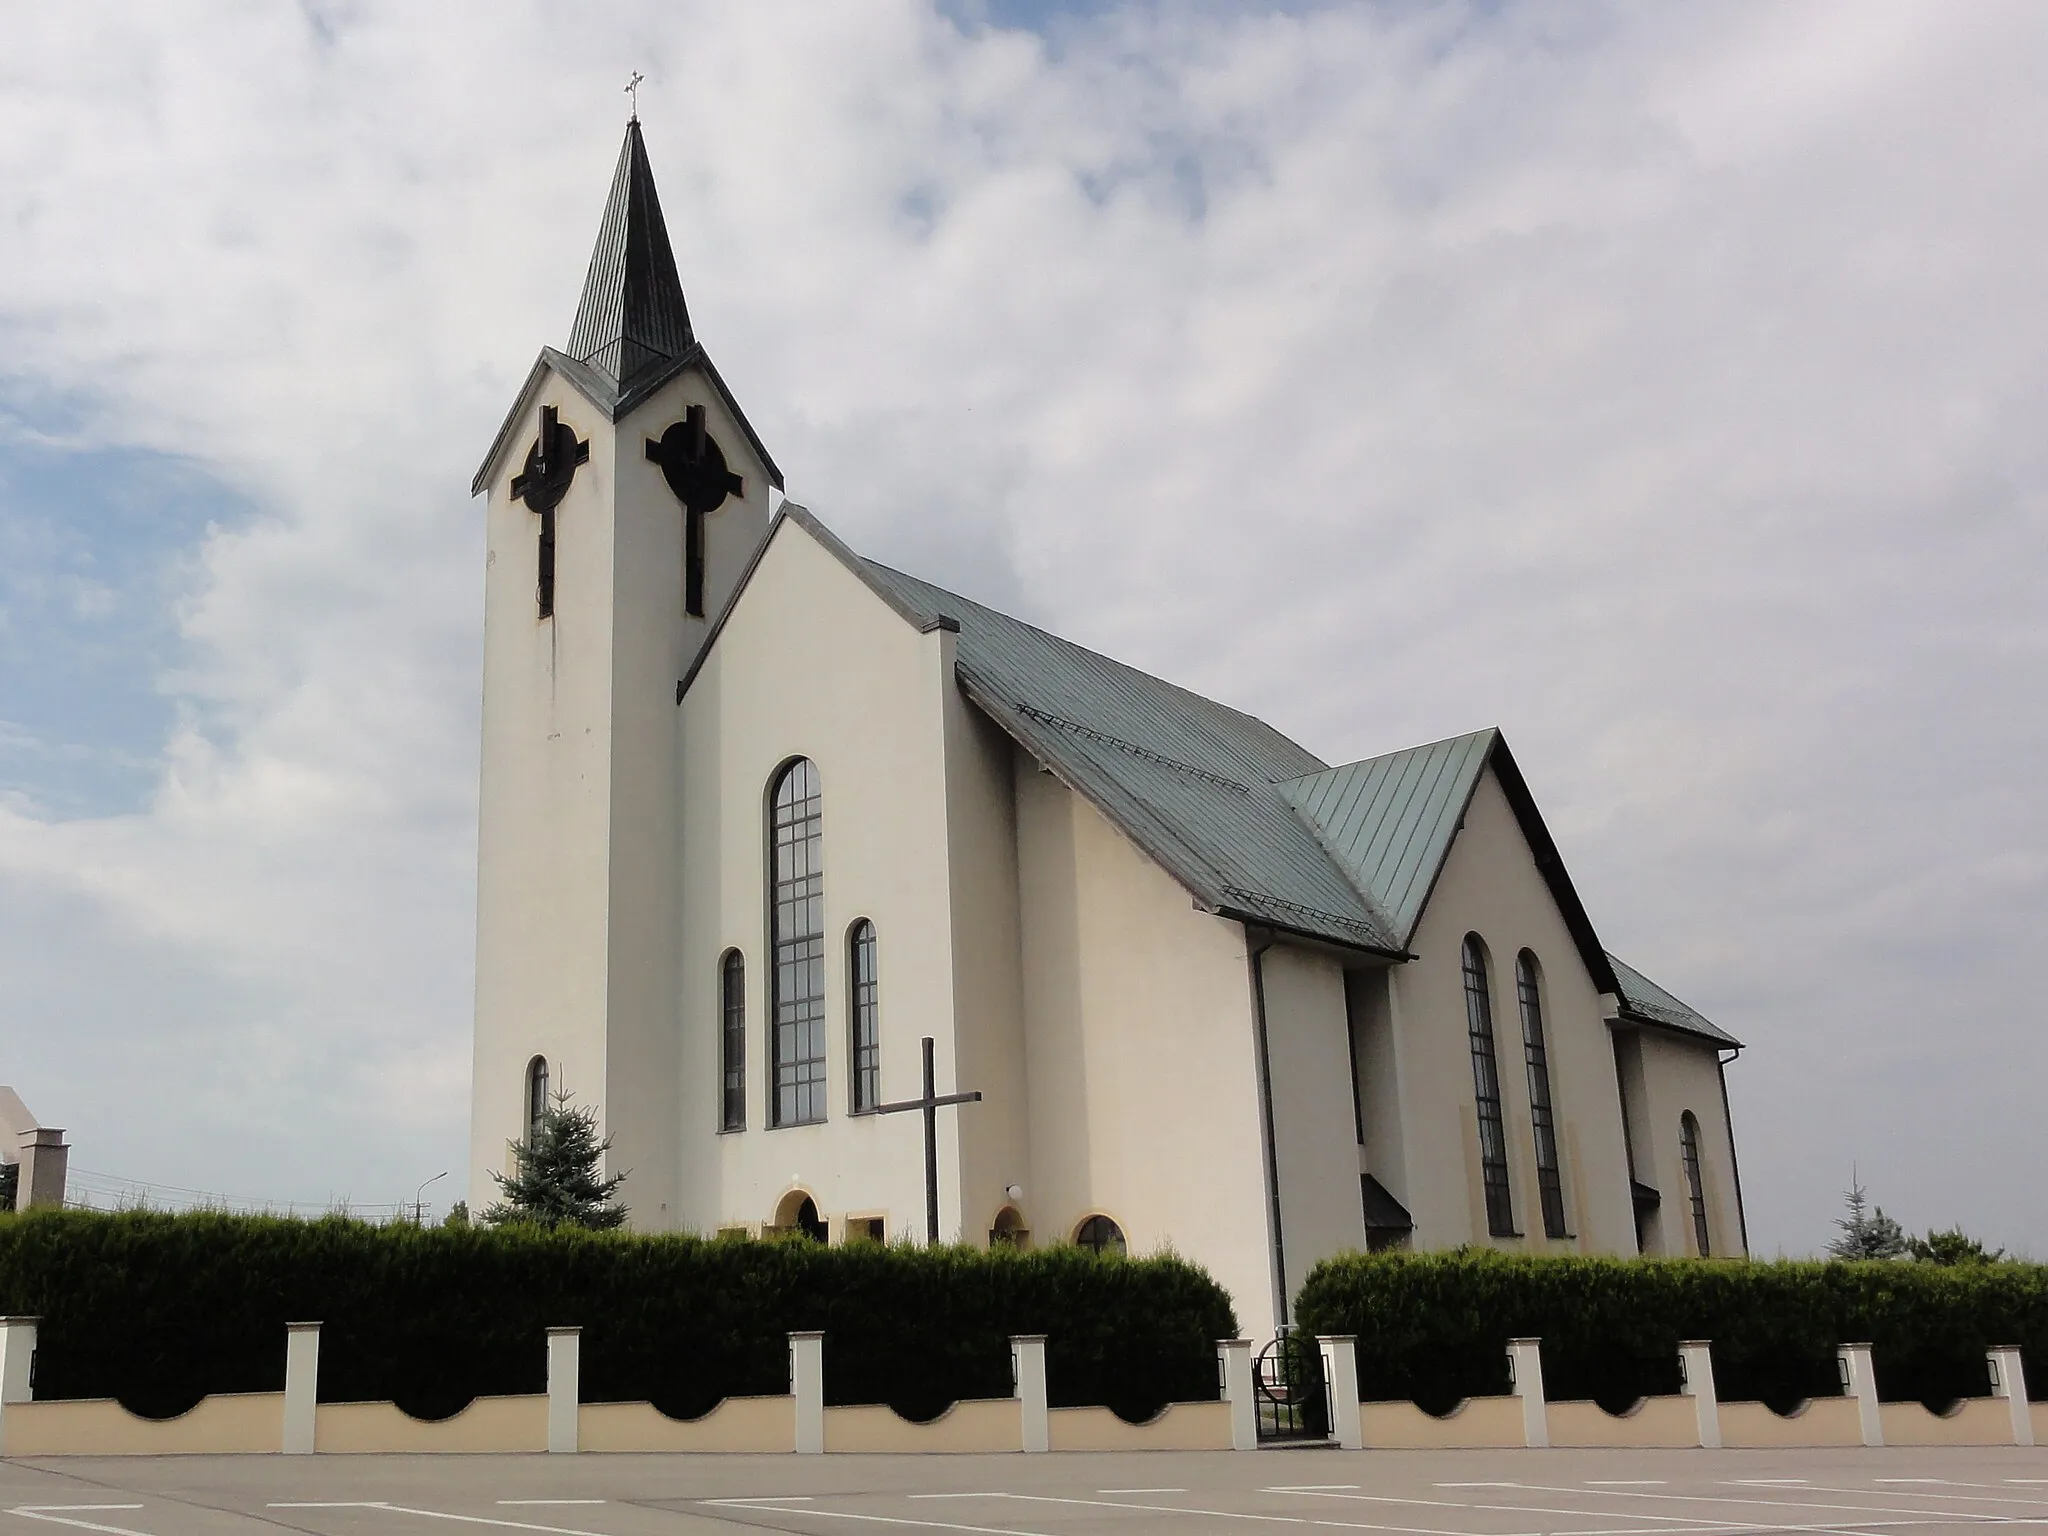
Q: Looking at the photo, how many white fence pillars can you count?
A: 11